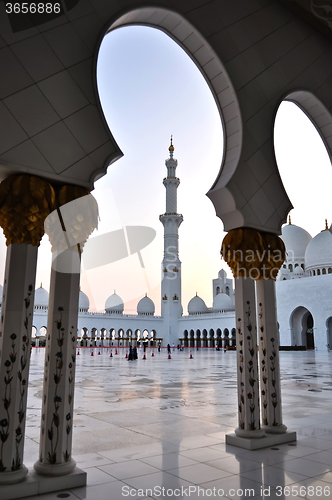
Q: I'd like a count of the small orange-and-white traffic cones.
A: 10